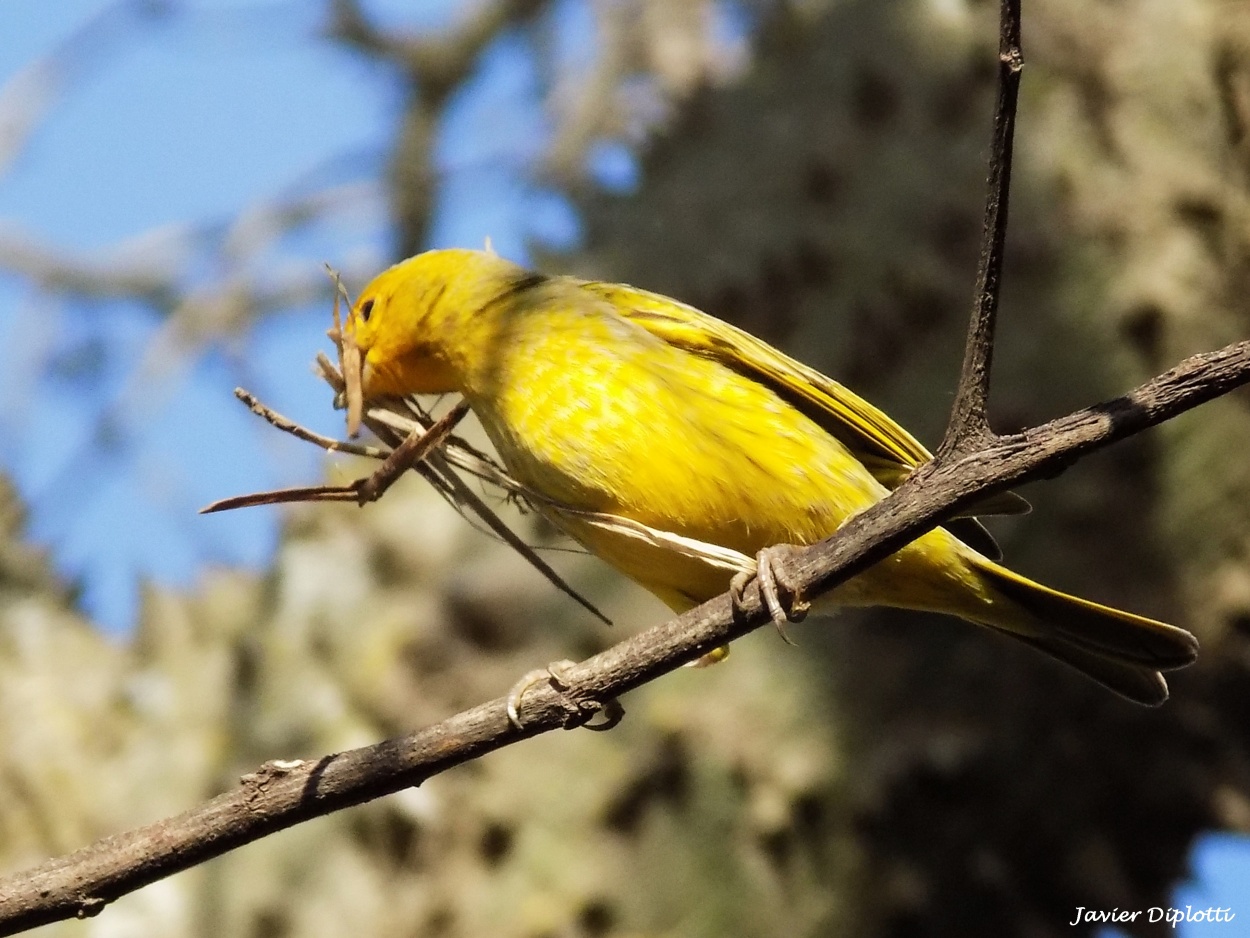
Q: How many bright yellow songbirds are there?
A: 1